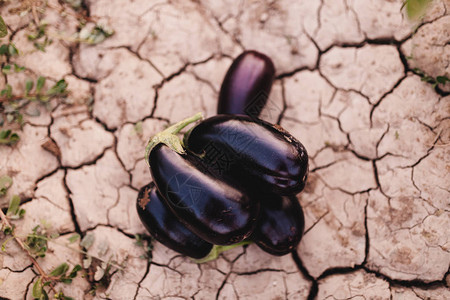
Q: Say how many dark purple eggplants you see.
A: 5